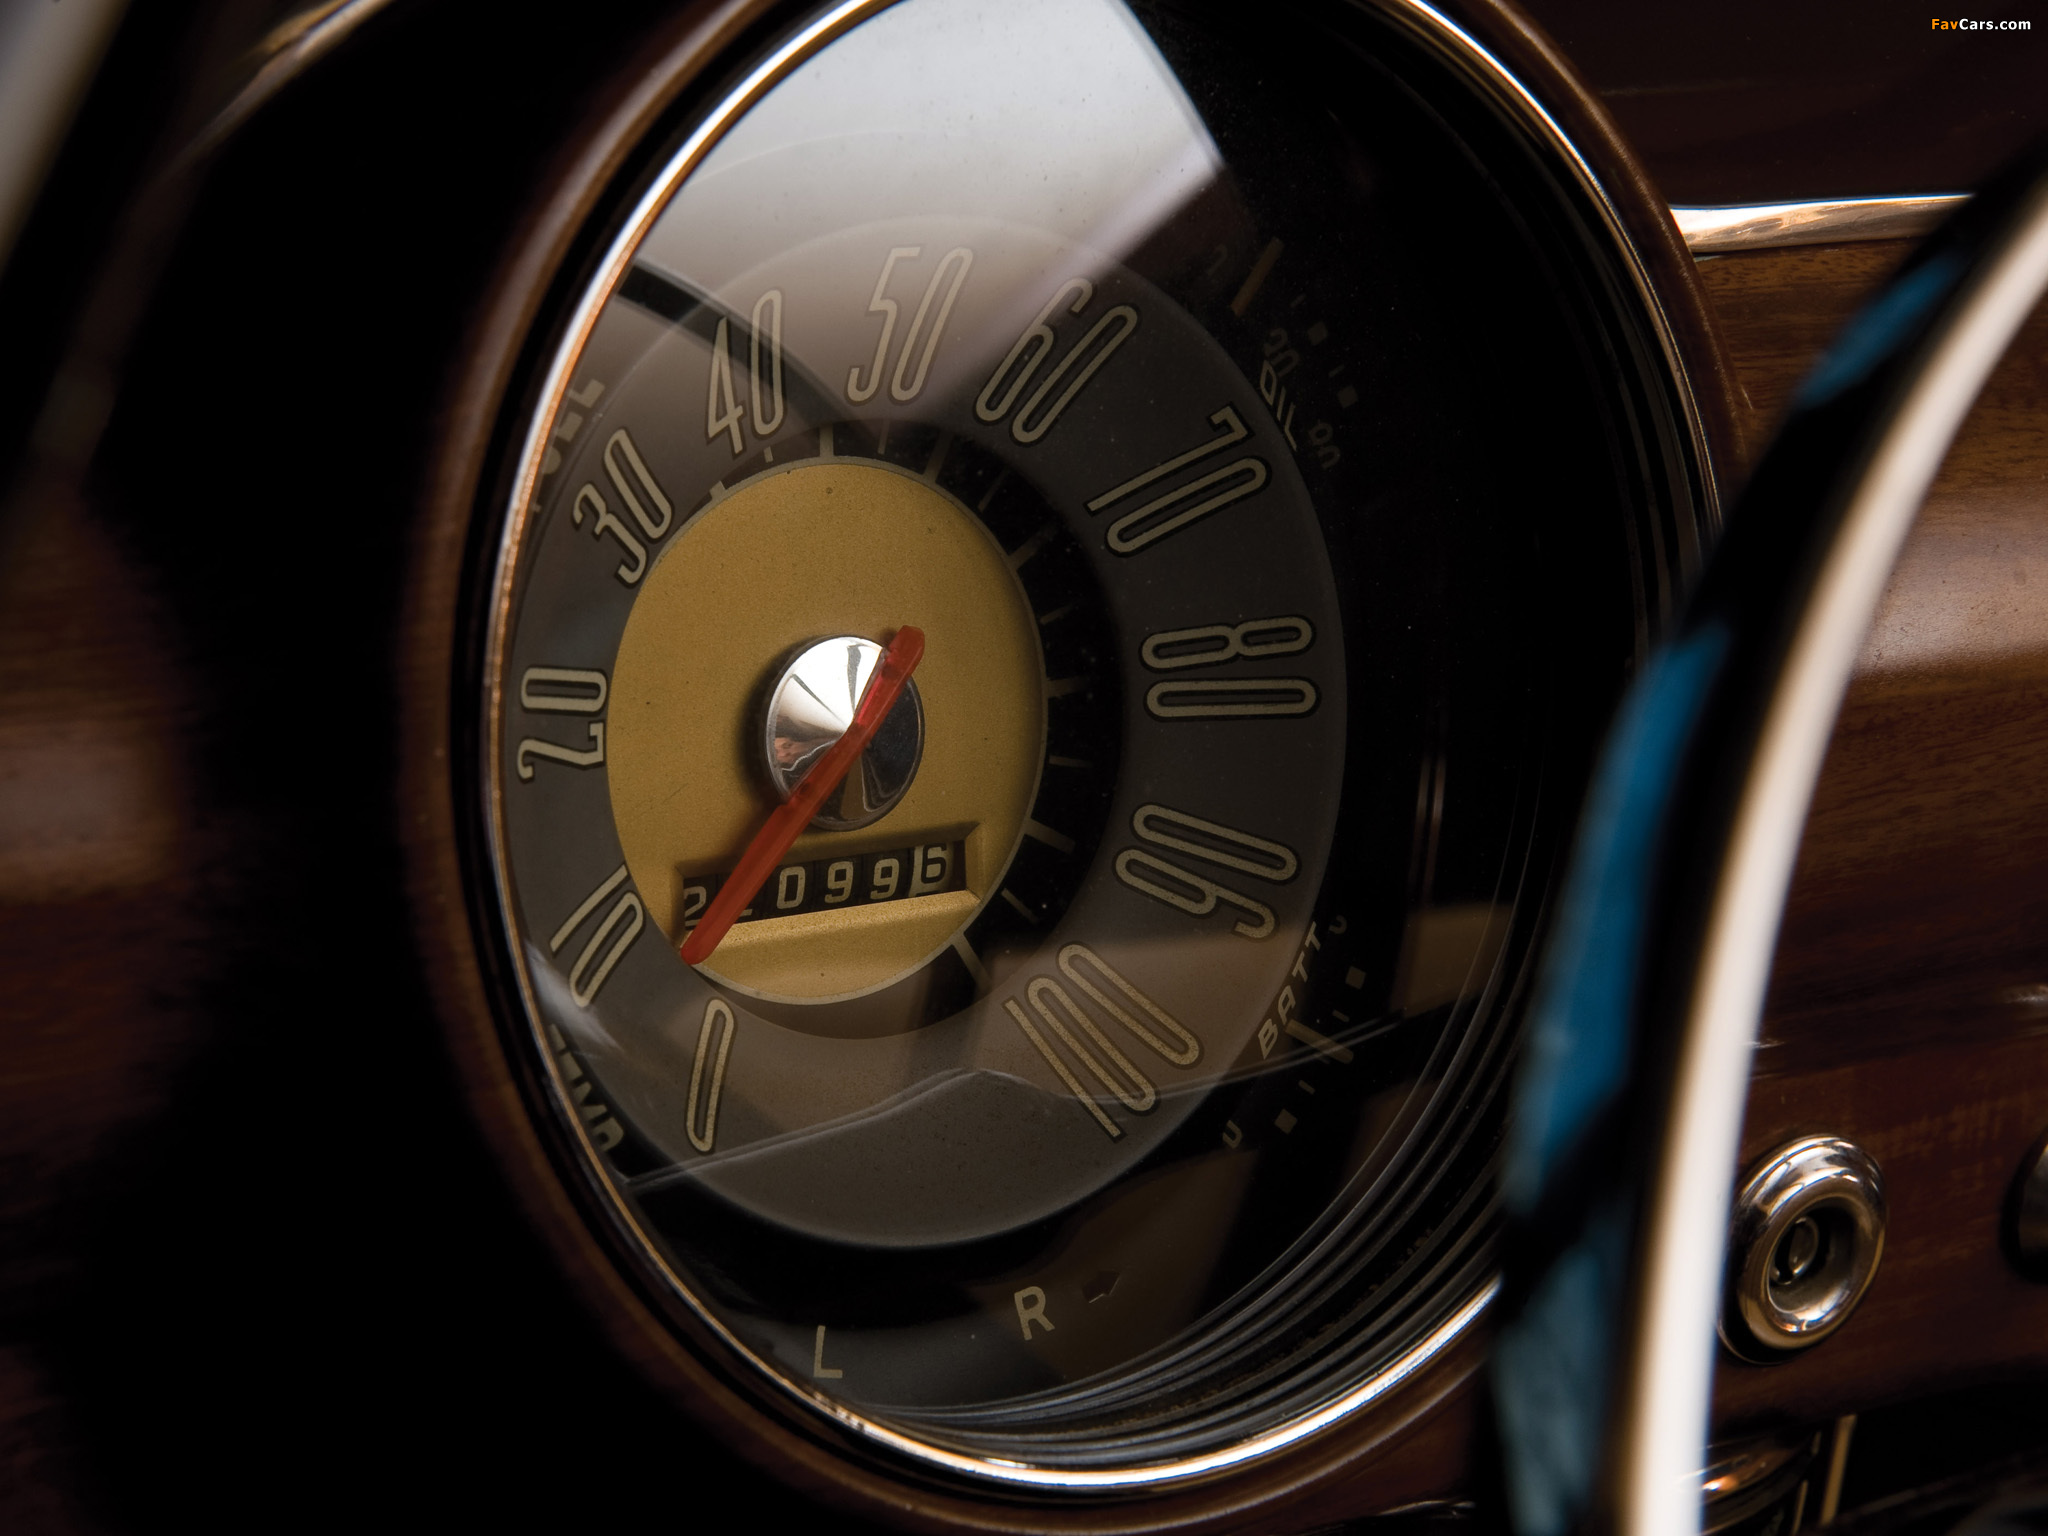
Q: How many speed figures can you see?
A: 11